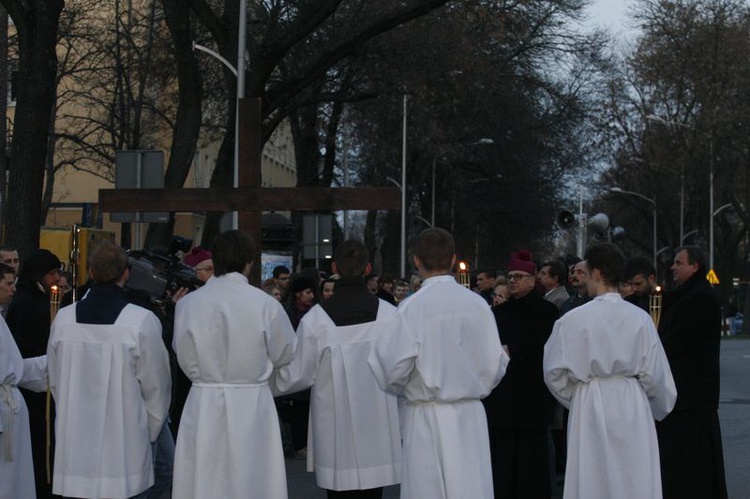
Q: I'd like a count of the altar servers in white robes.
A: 6